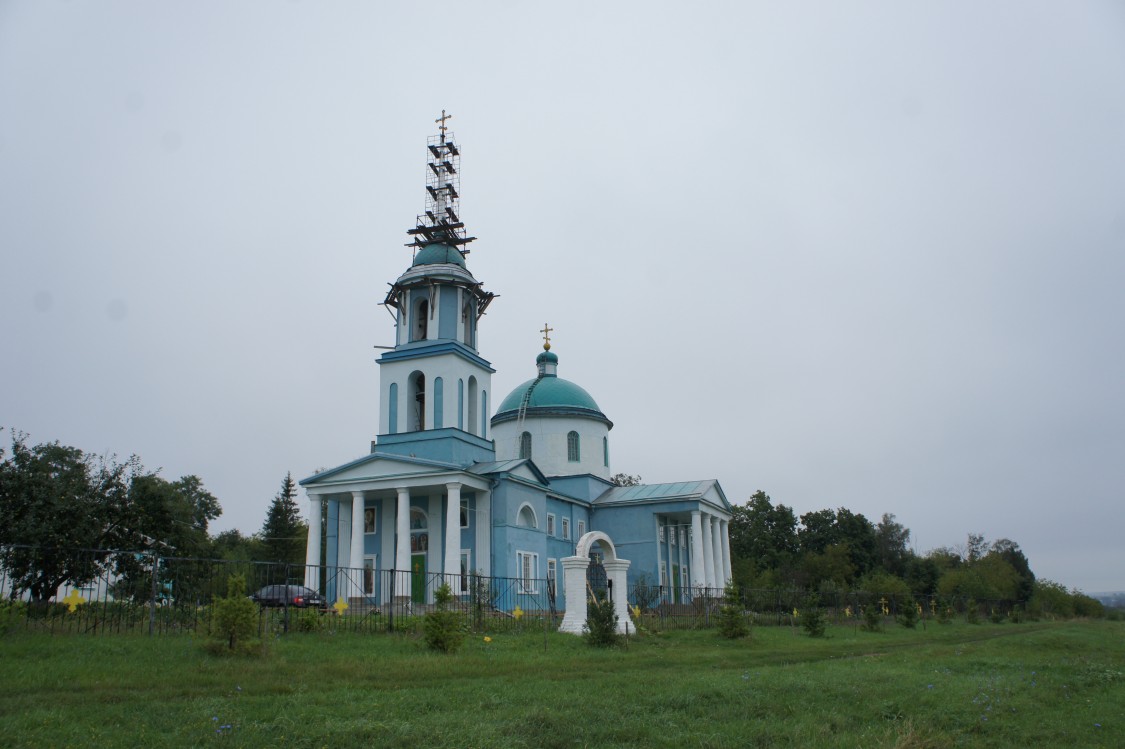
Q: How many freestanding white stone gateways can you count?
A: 1